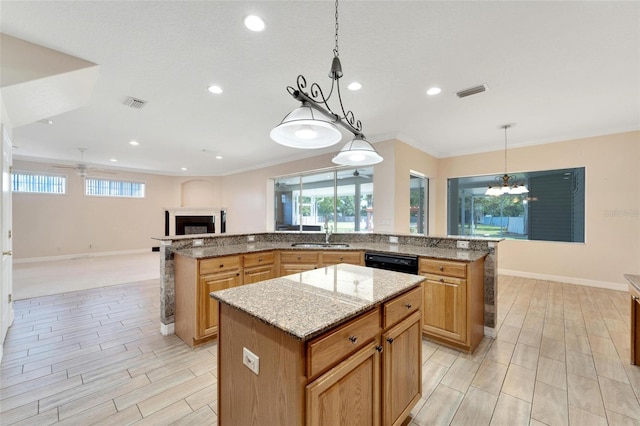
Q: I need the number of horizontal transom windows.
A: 2